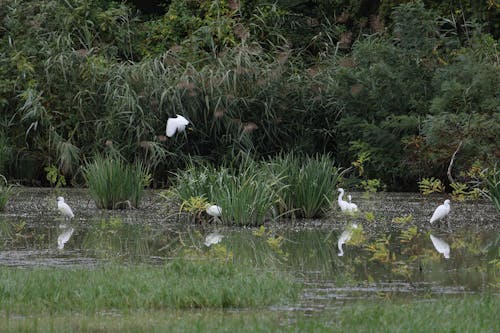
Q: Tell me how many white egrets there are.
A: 6